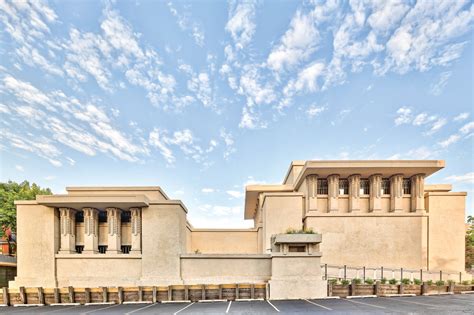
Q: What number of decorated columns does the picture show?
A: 10